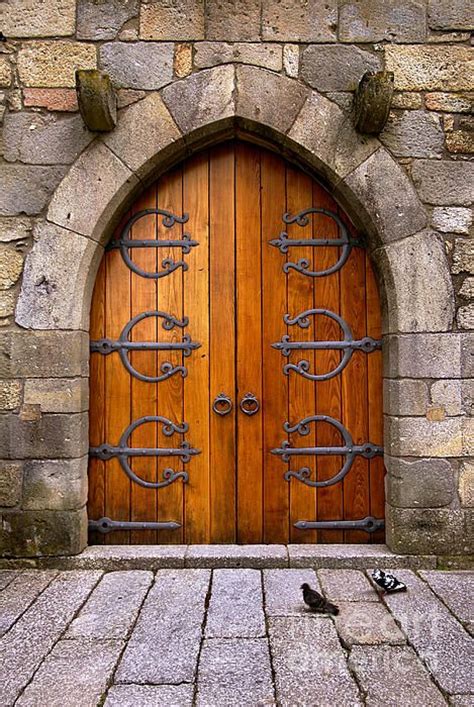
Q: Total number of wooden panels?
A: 12